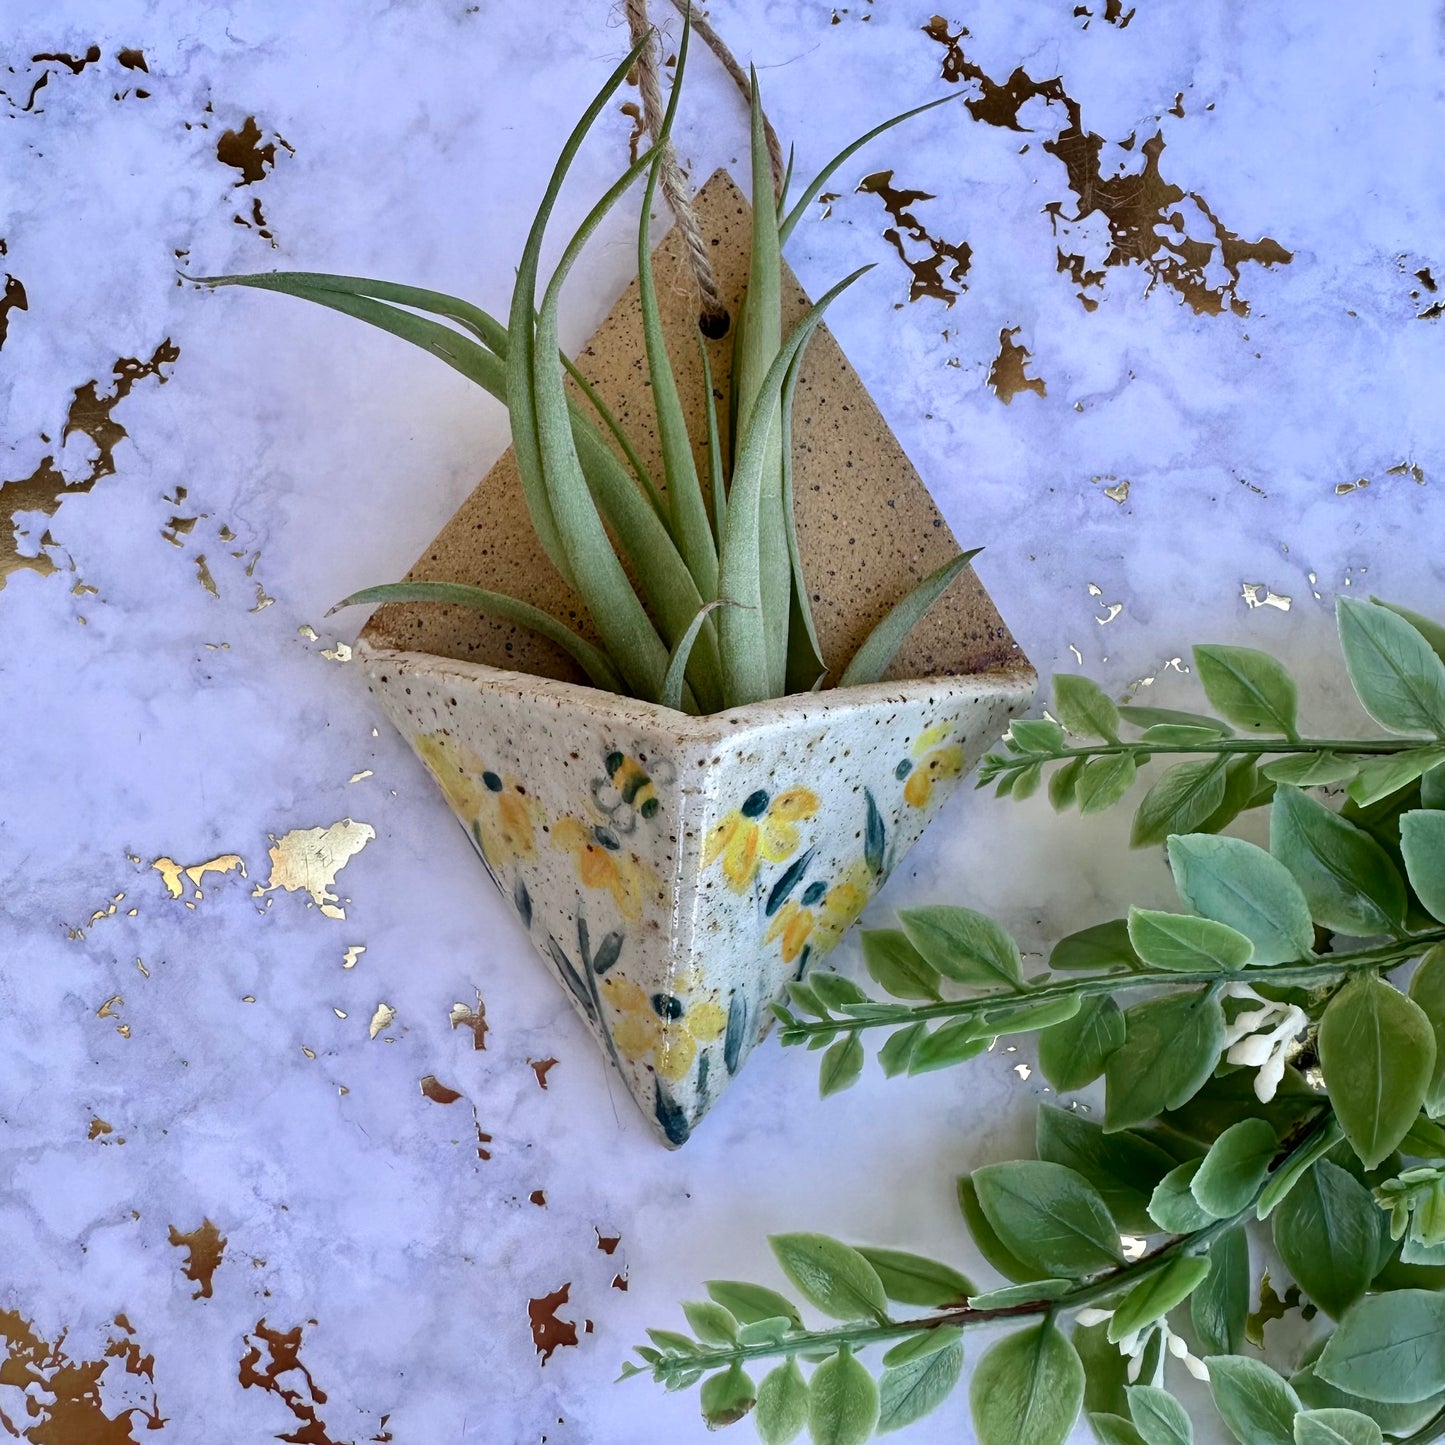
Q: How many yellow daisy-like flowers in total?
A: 6